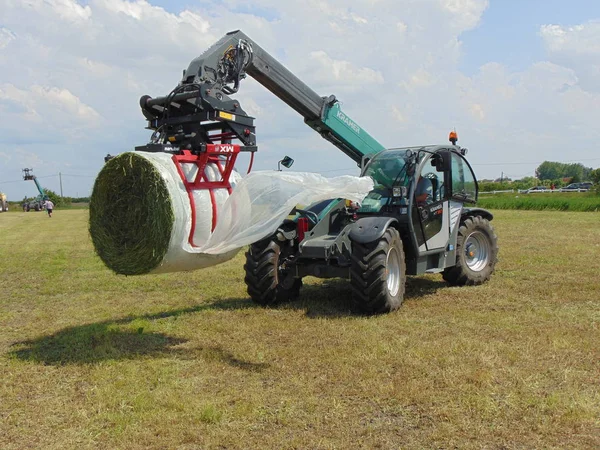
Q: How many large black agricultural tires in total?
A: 3